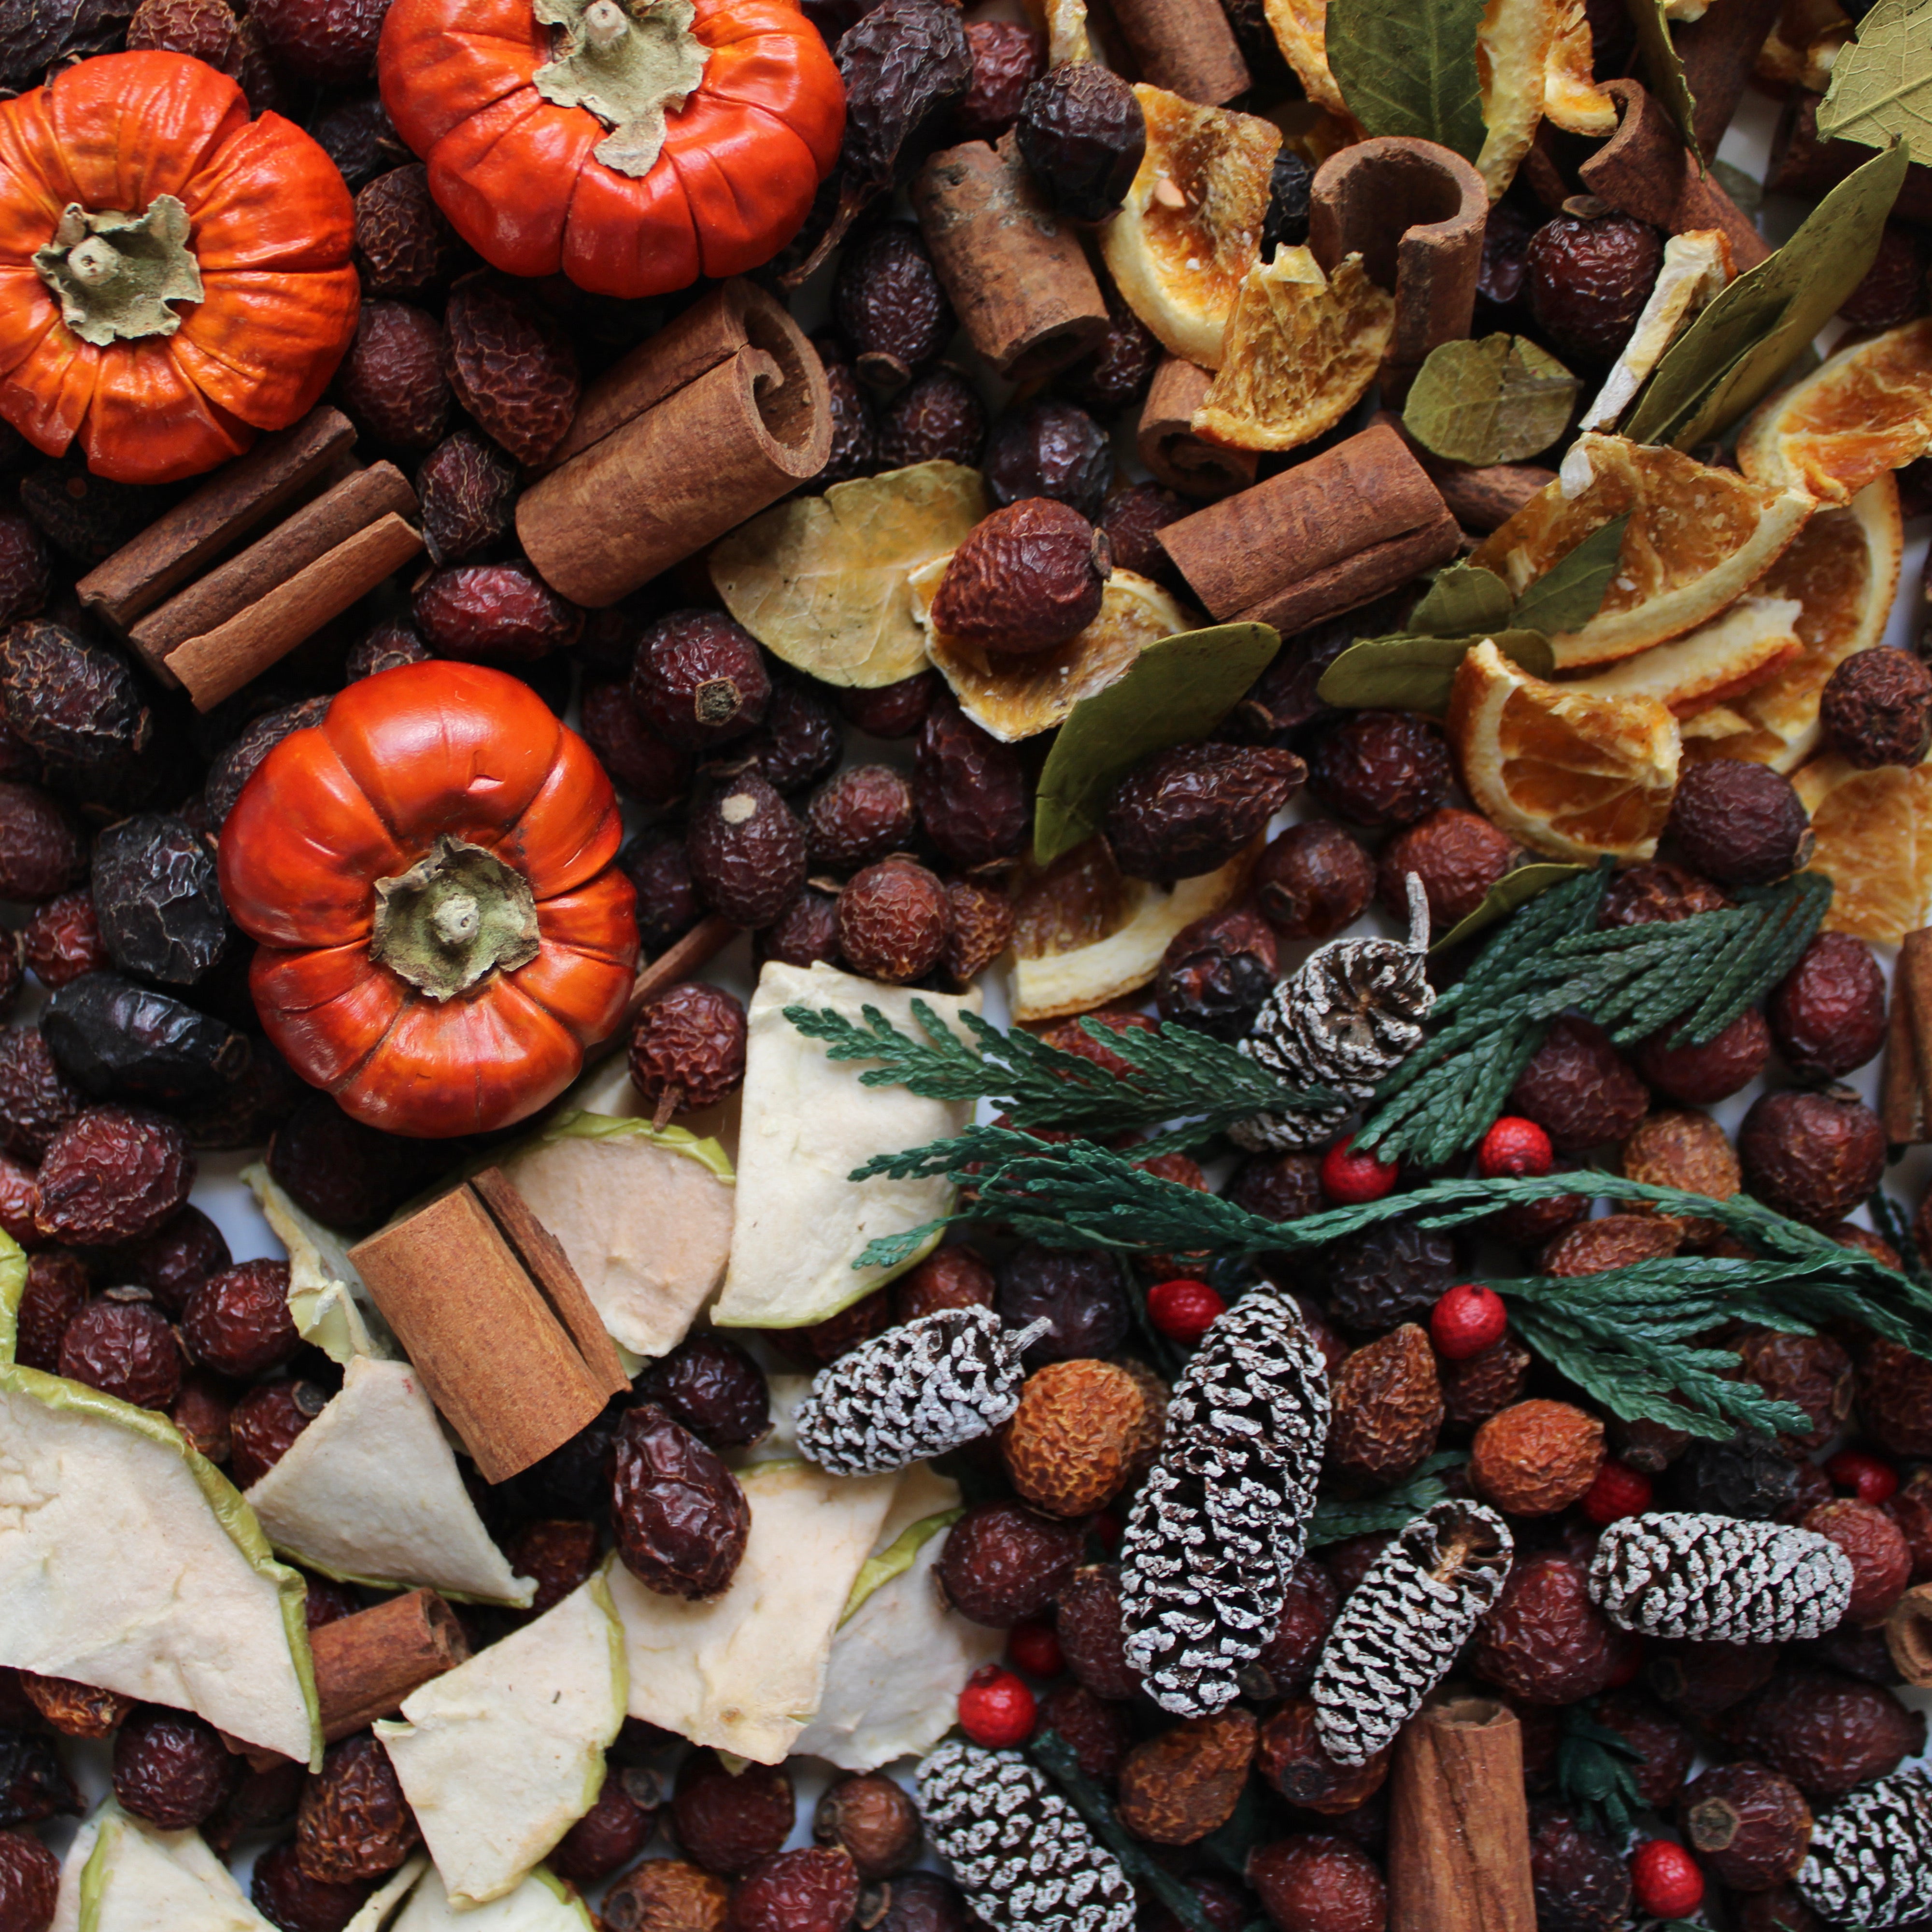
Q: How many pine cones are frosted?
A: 7